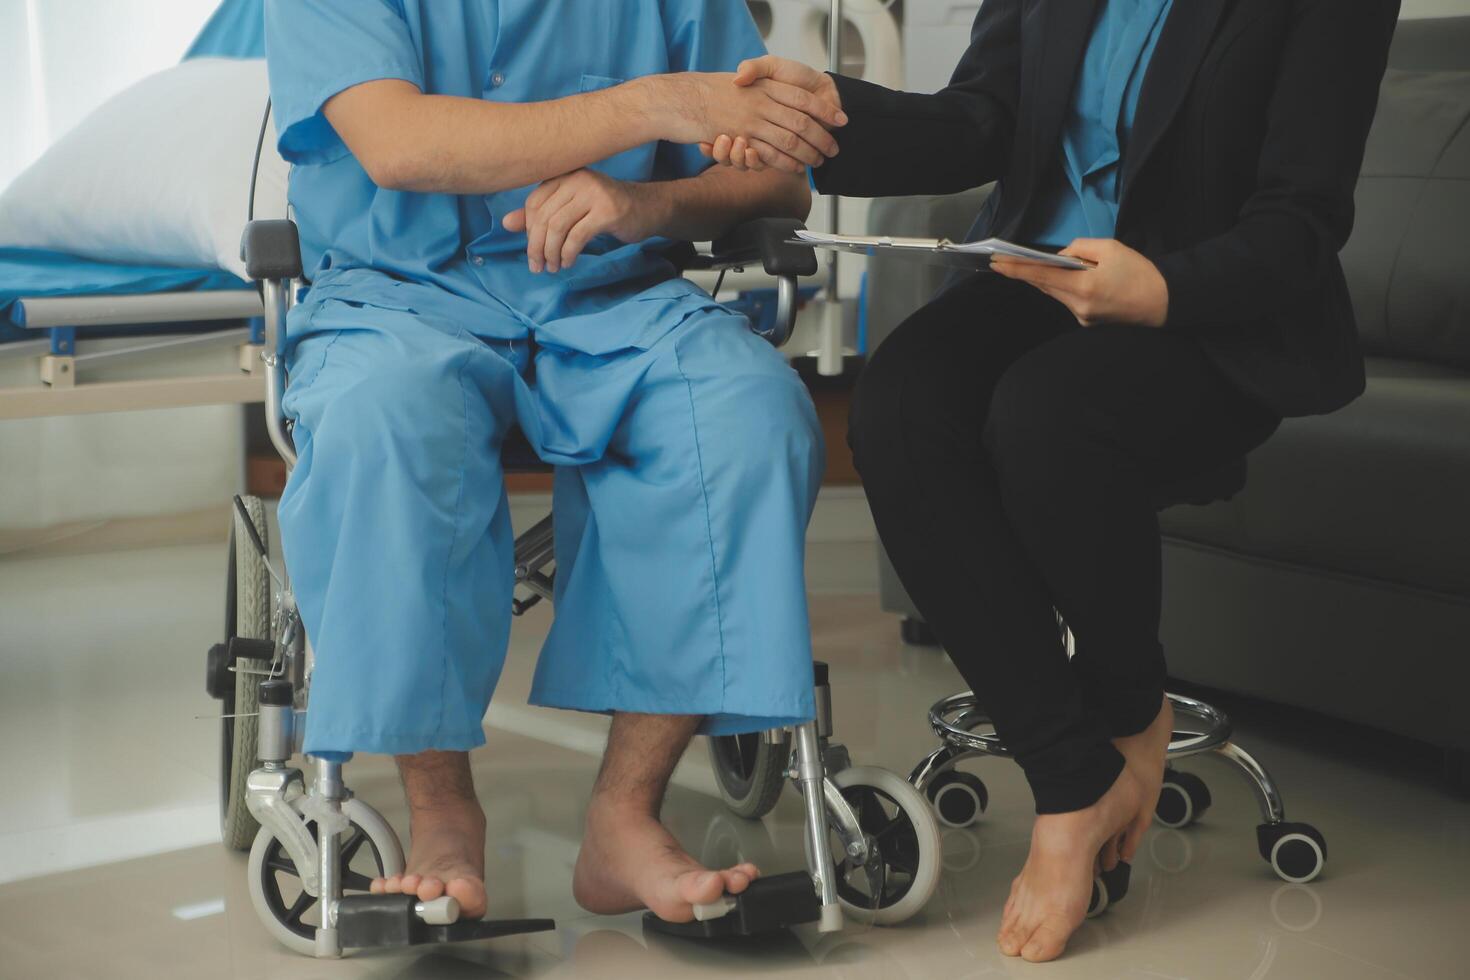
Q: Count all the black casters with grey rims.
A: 4